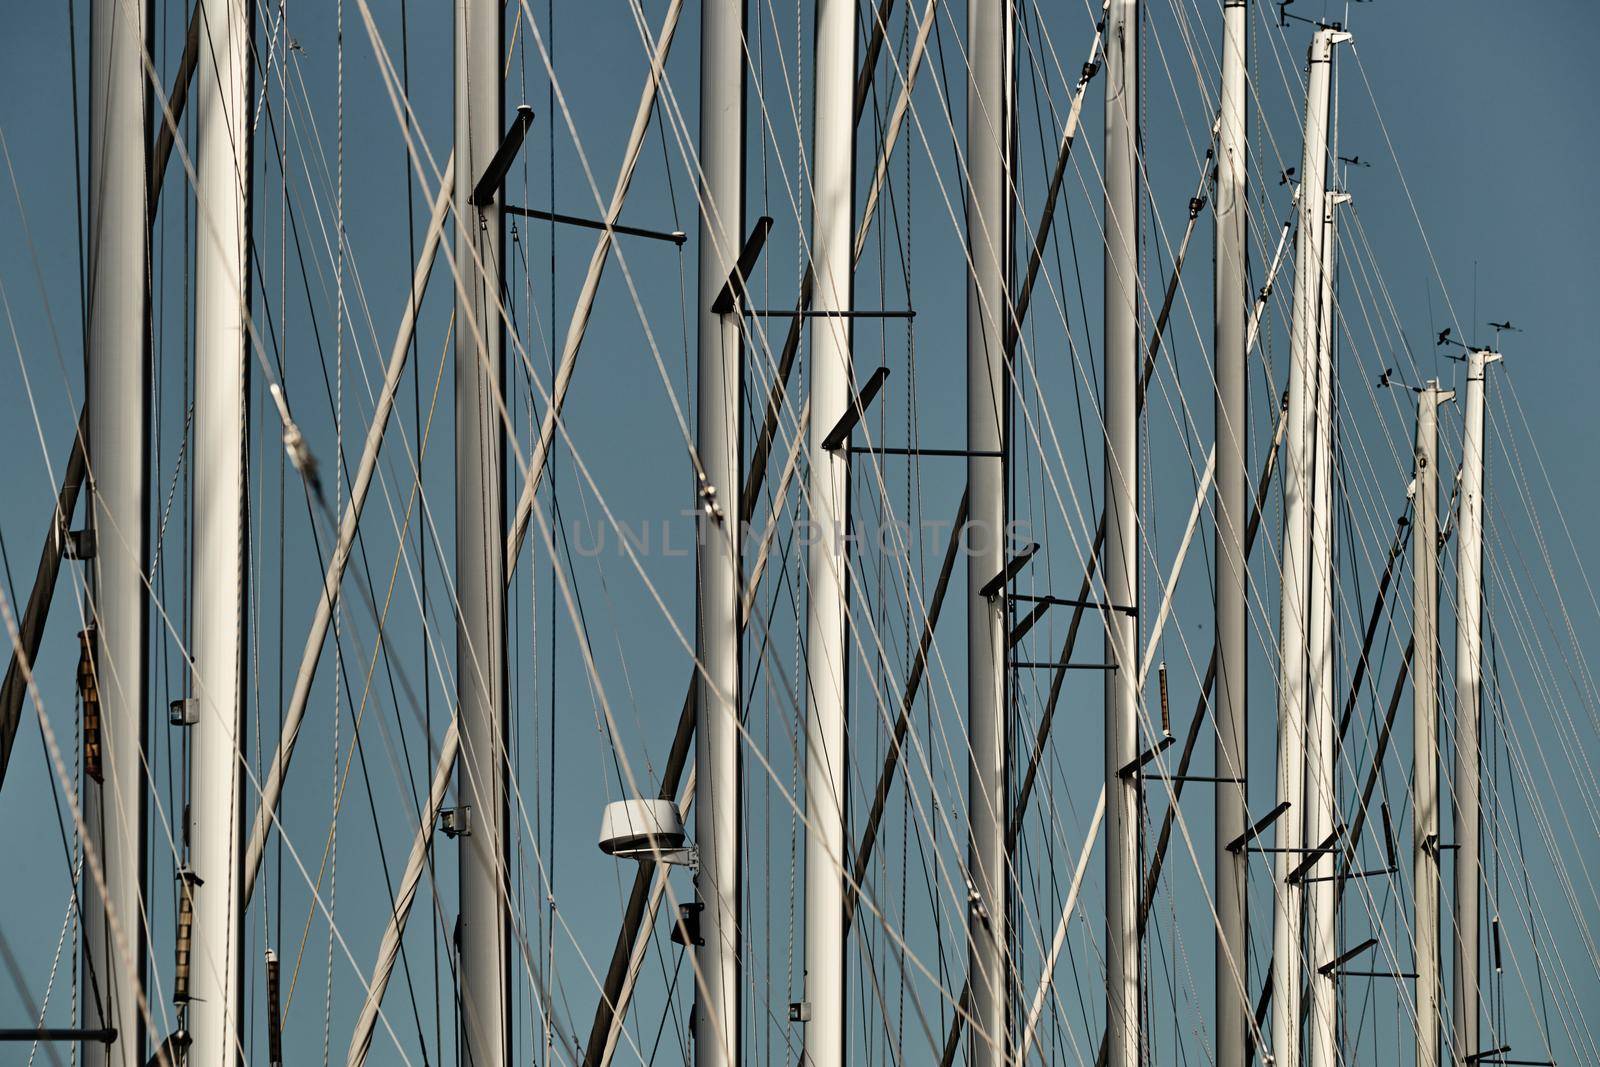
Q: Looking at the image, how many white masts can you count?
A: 12